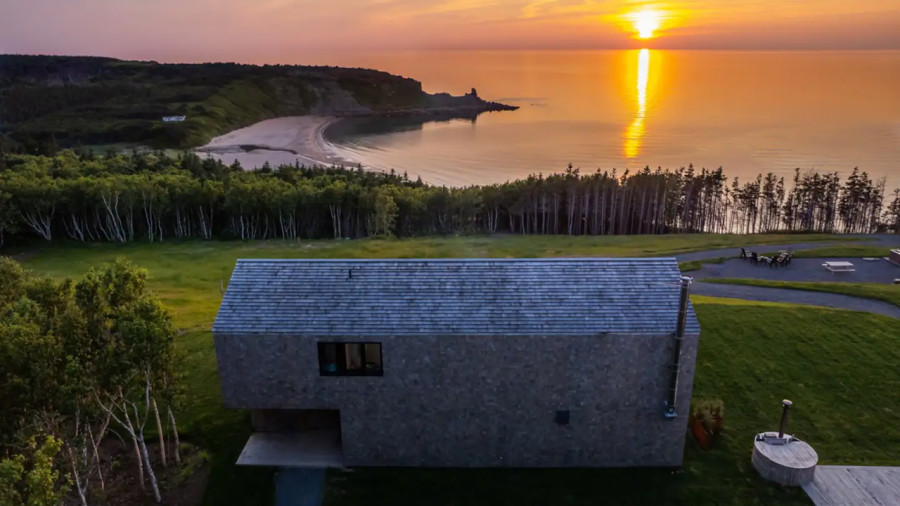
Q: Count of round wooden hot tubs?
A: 1